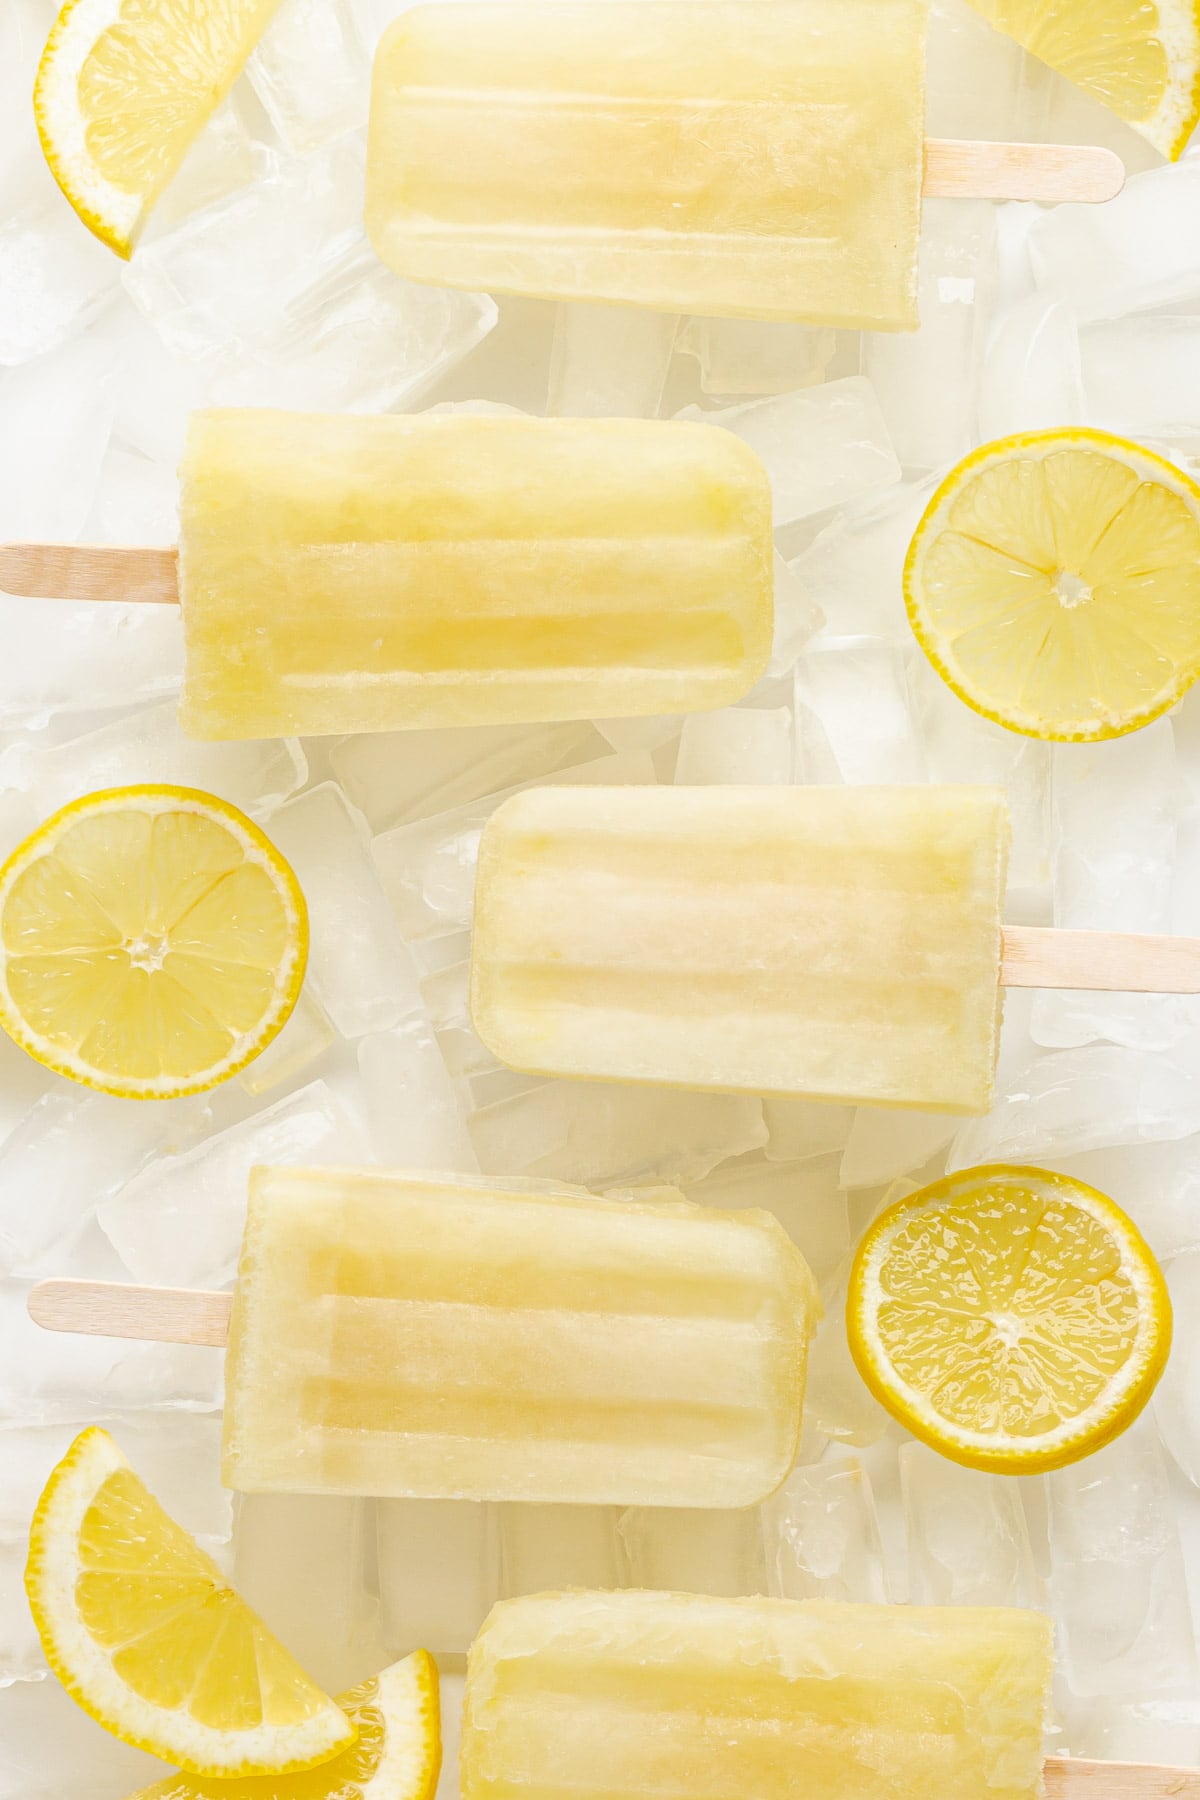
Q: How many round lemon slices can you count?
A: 3